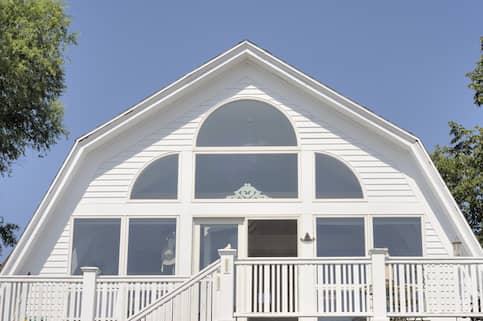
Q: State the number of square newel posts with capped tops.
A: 3